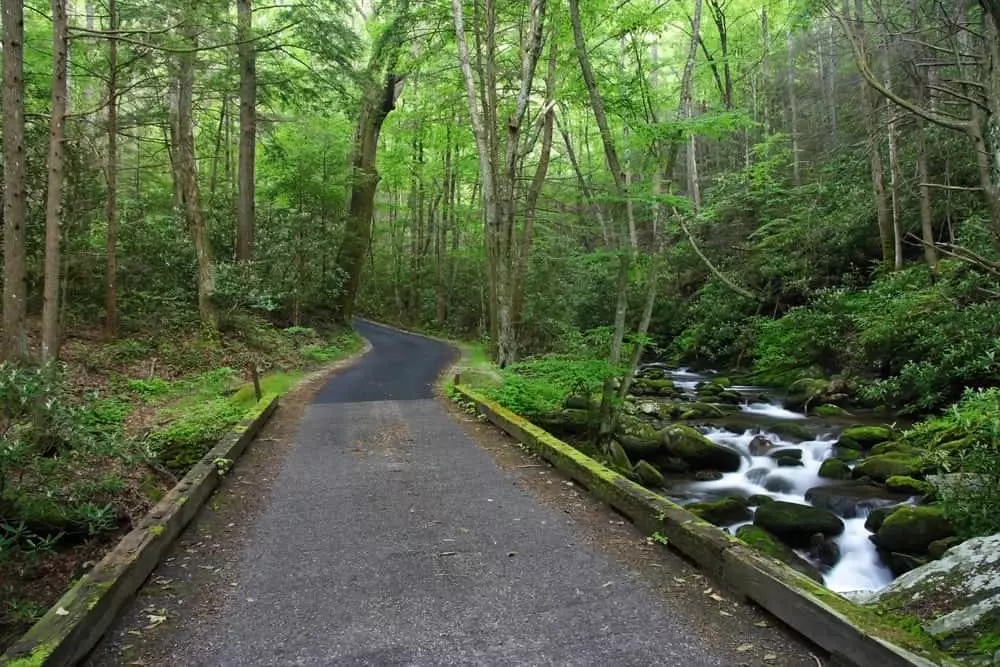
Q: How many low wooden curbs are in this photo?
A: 2